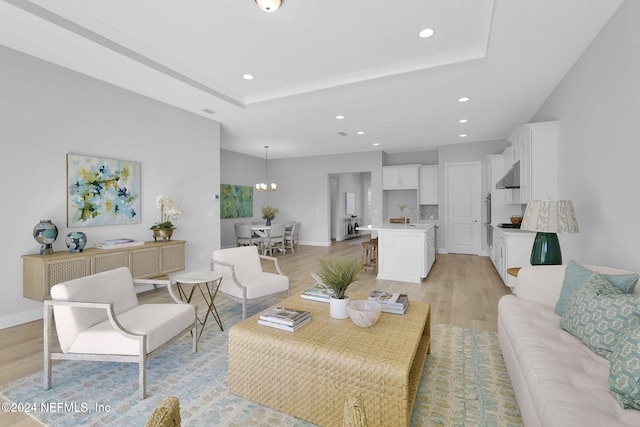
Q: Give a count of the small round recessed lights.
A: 8